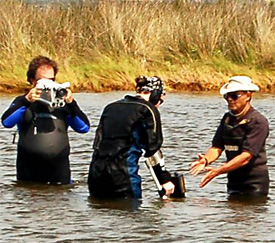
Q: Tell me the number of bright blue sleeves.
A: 2